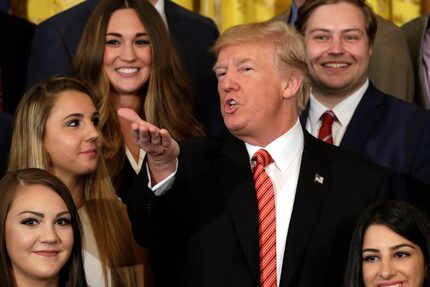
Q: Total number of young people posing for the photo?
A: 5